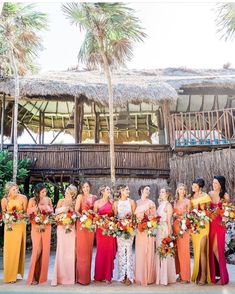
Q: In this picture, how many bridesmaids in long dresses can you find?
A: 10